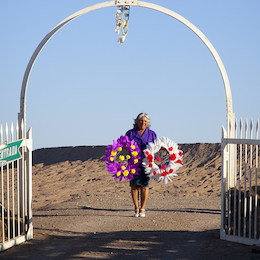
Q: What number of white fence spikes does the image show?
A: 11